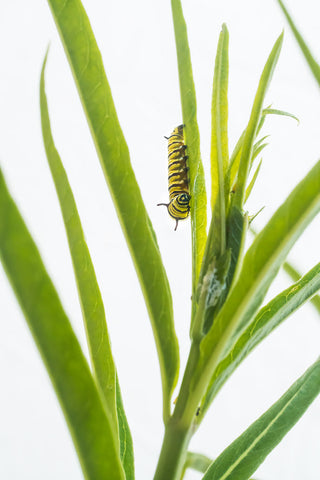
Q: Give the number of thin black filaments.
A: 3